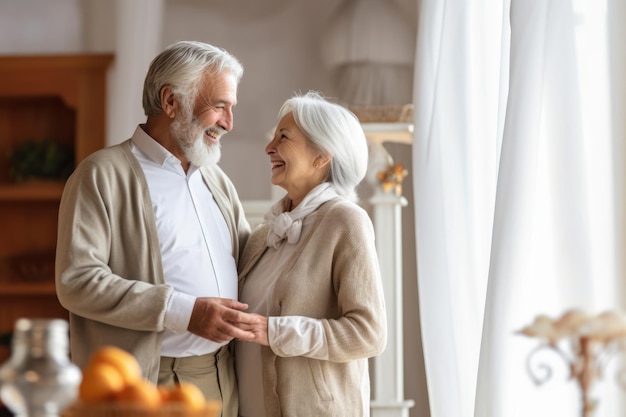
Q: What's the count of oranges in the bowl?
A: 4